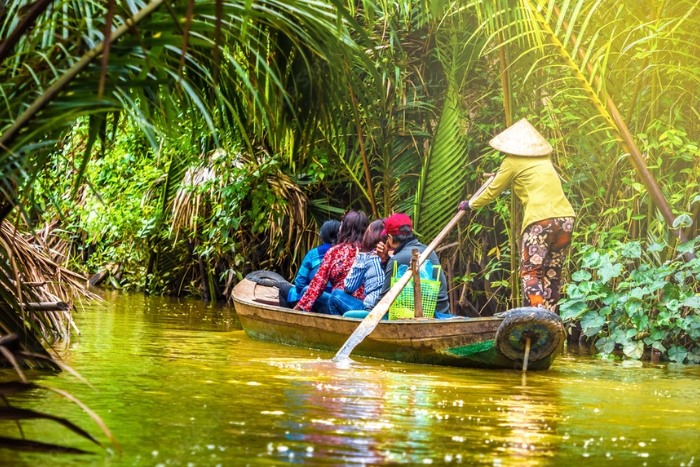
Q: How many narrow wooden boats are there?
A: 1